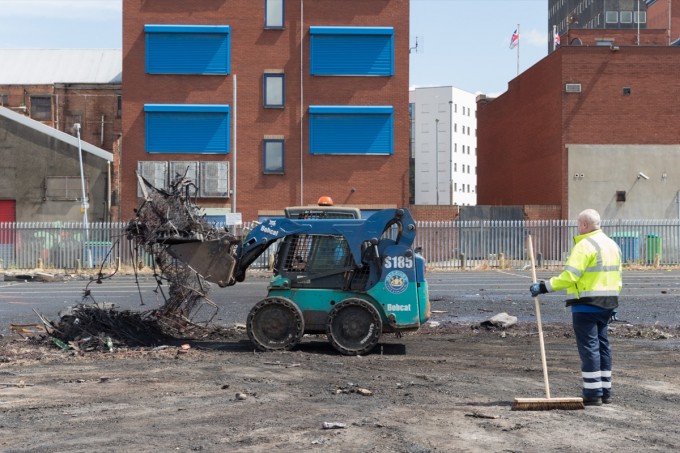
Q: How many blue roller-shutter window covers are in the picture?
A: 4